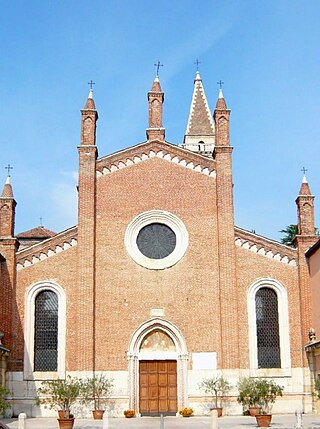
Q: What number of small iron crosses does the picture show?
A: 6